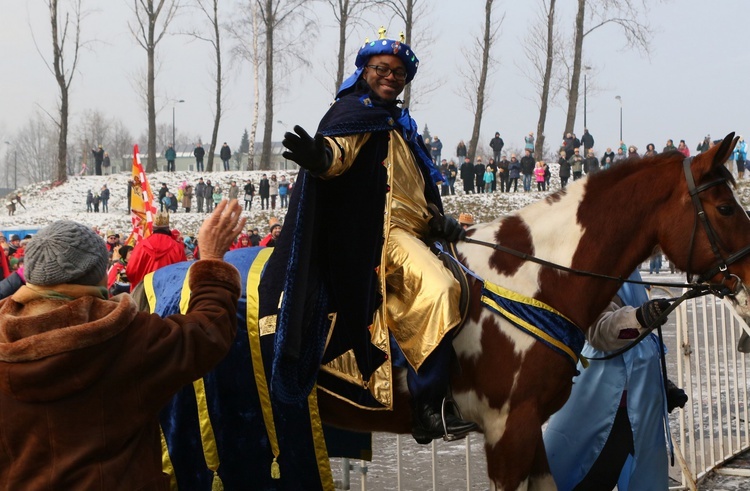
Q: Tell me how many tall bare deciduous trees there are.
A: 10